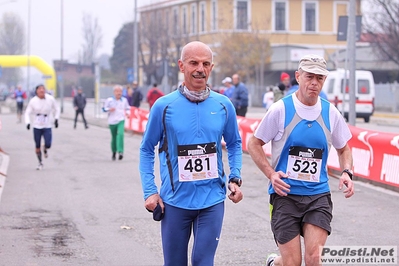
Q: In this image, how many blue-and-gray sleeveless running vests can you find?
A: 1